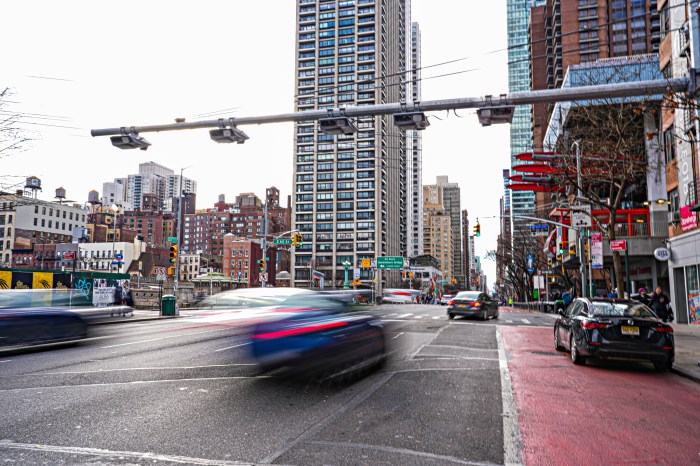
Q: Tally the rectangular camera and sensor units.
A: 5